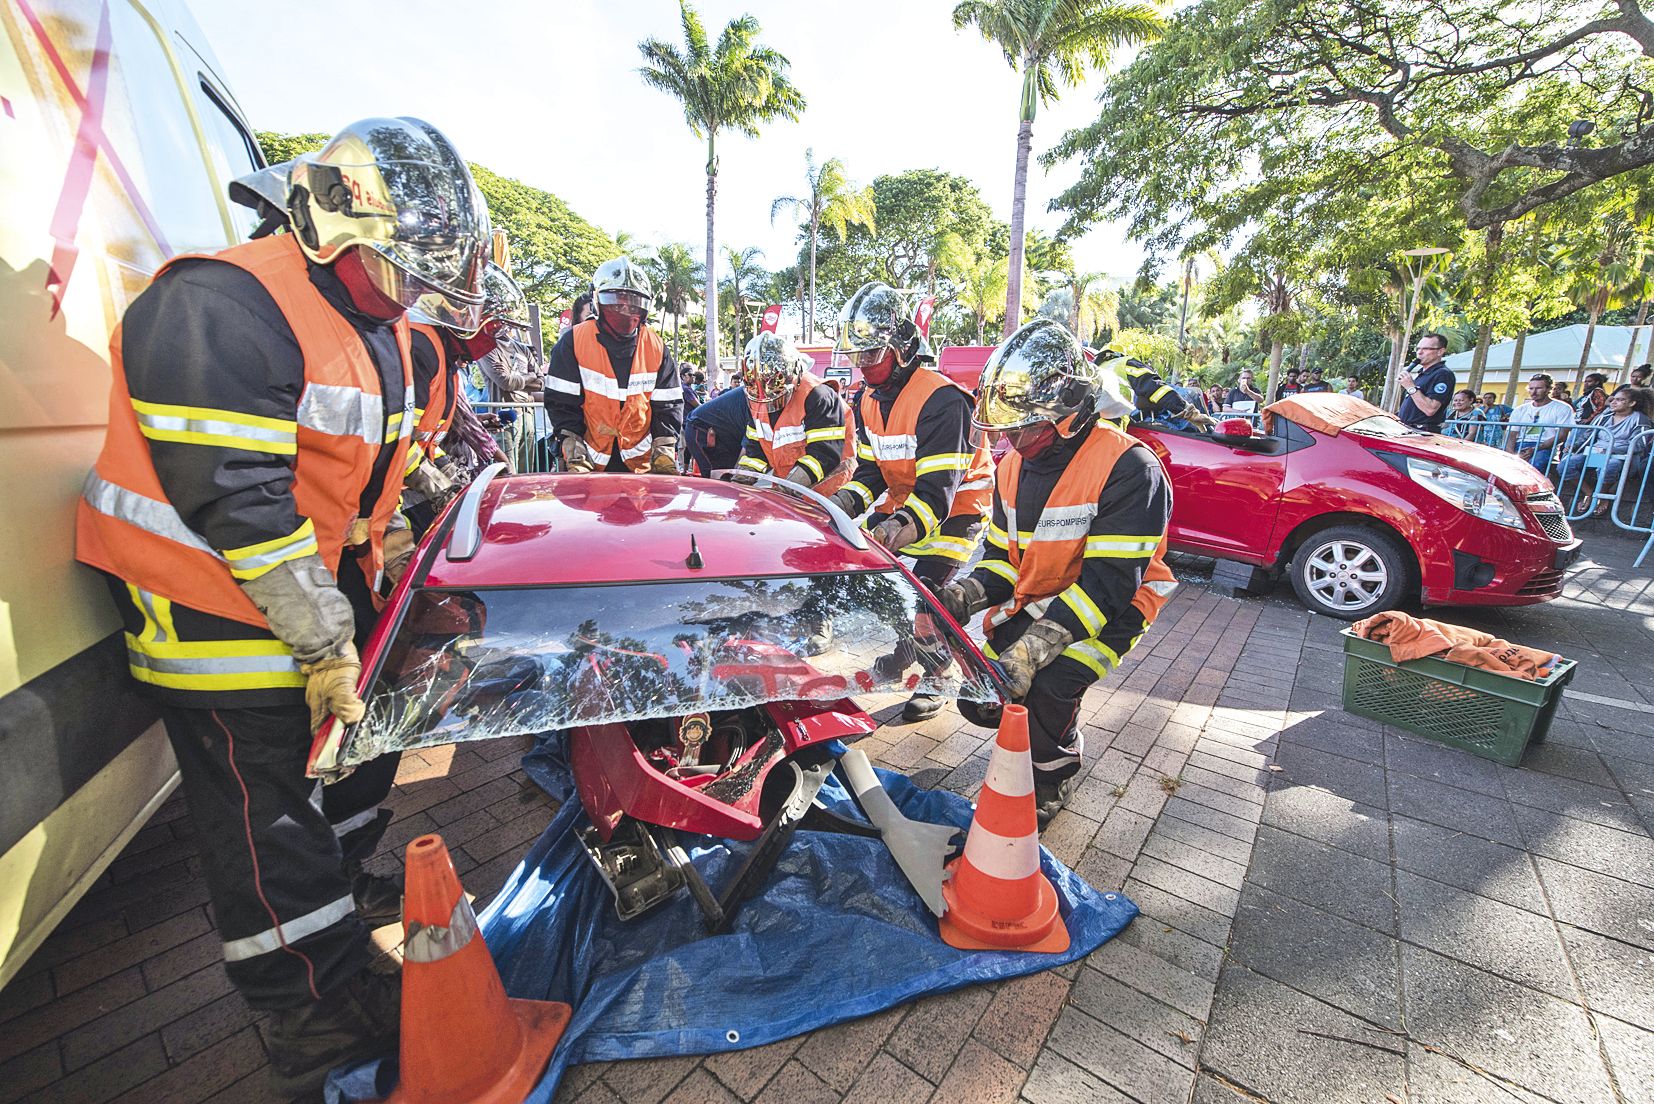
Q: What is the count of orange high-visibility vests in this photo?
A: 6